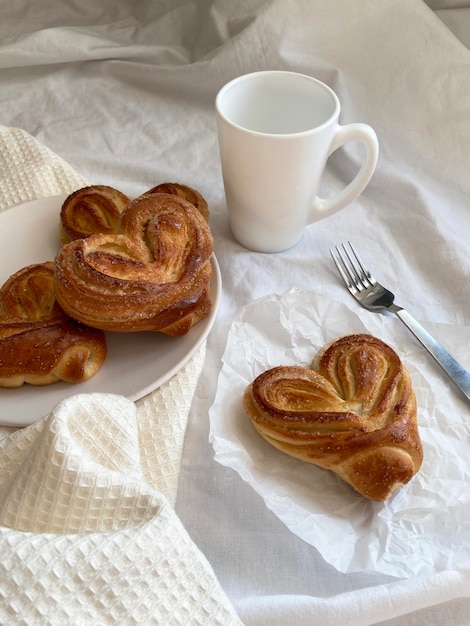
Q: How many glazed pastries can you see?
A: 4